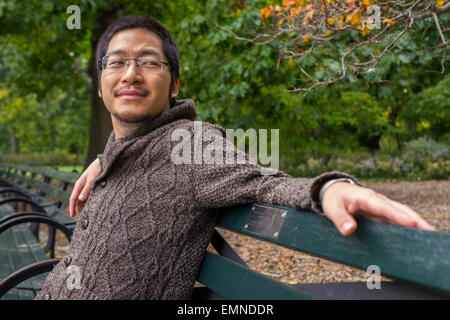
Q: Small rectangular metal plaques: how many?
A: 1